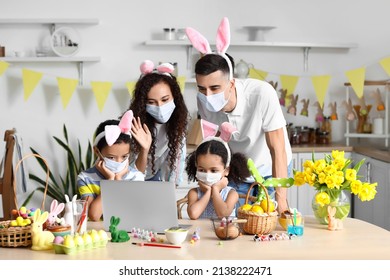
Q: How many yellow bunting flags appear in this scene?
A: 11